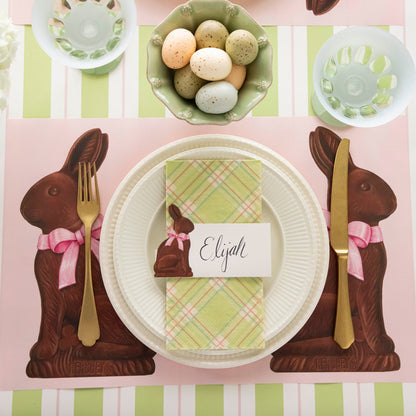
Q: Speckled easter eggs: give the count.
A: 7